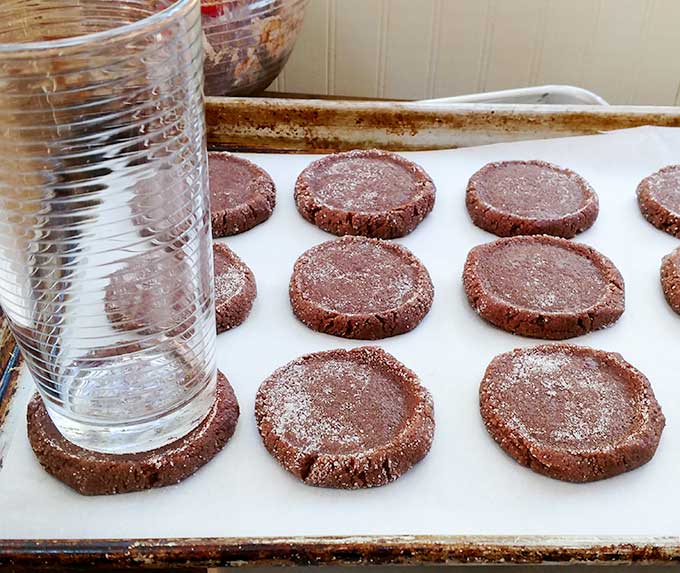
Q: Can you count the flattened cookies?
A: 11